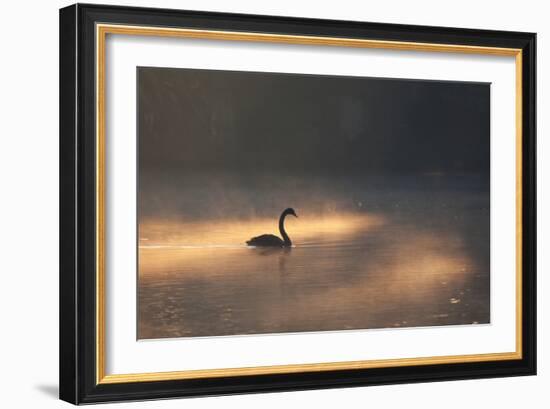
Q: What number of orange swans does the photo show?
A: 0